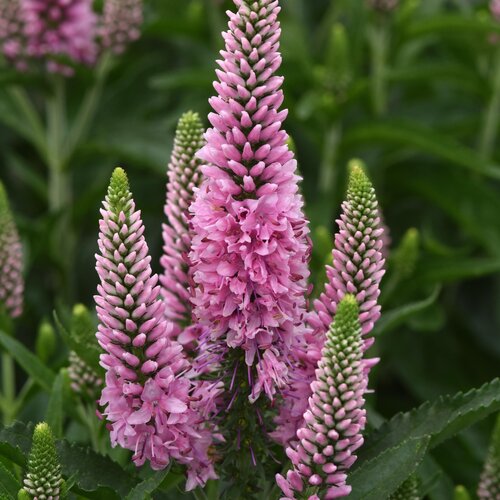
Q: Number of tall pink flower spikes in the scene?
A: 5